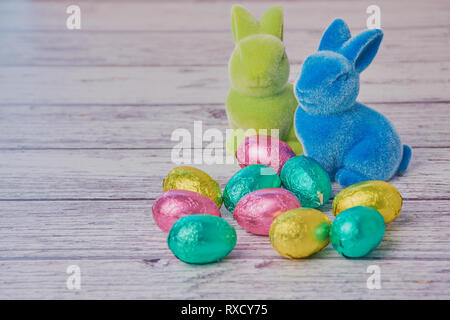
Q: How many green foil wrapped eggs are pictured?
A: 4